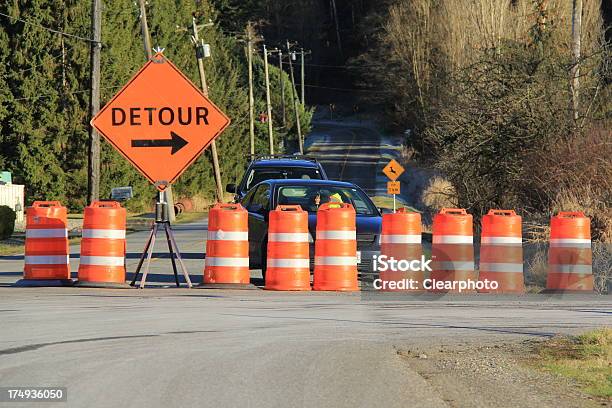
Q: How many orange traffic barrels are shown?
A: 9